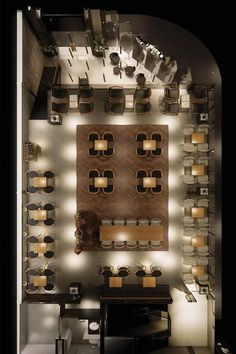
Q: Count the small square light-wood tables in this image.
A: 15